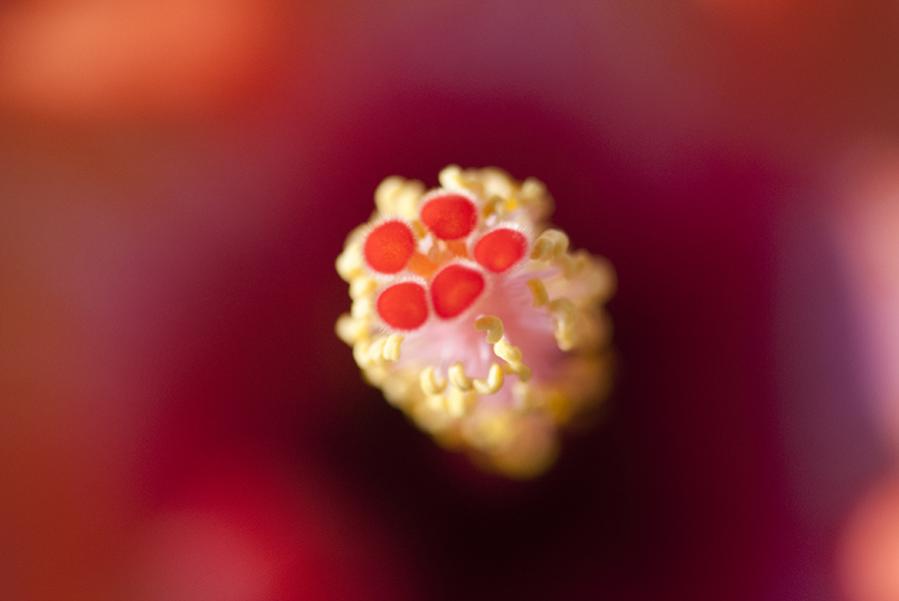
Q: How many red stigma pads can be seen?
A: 5